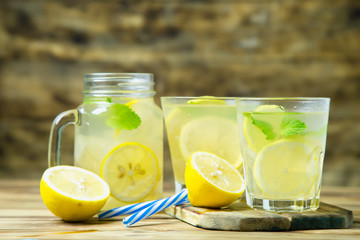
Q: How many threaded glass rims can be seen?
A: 1